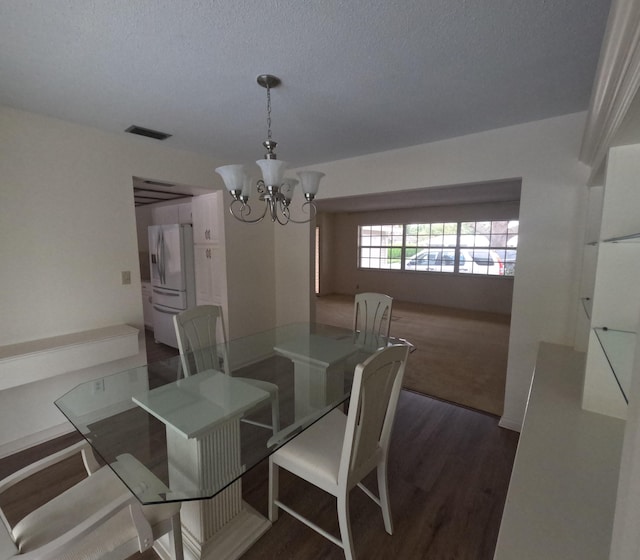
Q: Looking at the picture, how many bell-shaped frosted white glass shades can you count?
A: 5